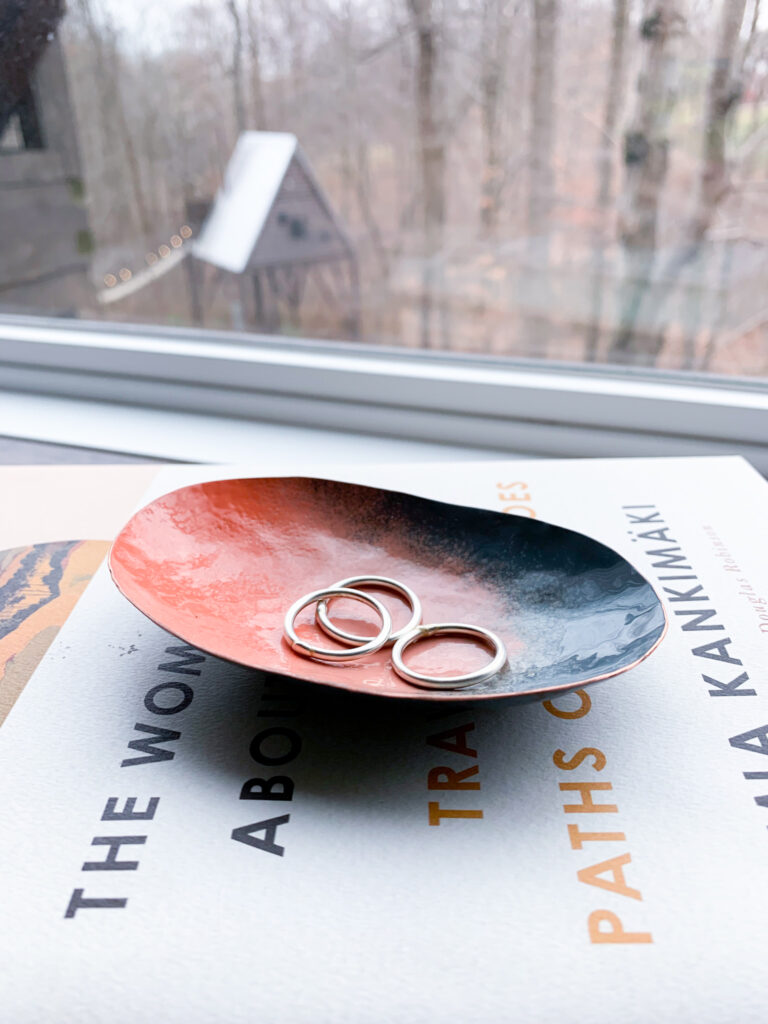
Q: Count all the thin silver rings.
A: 3